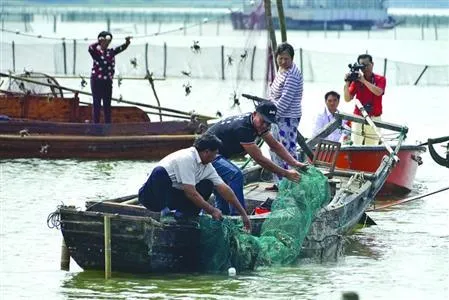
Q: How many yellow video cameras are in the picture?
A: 0